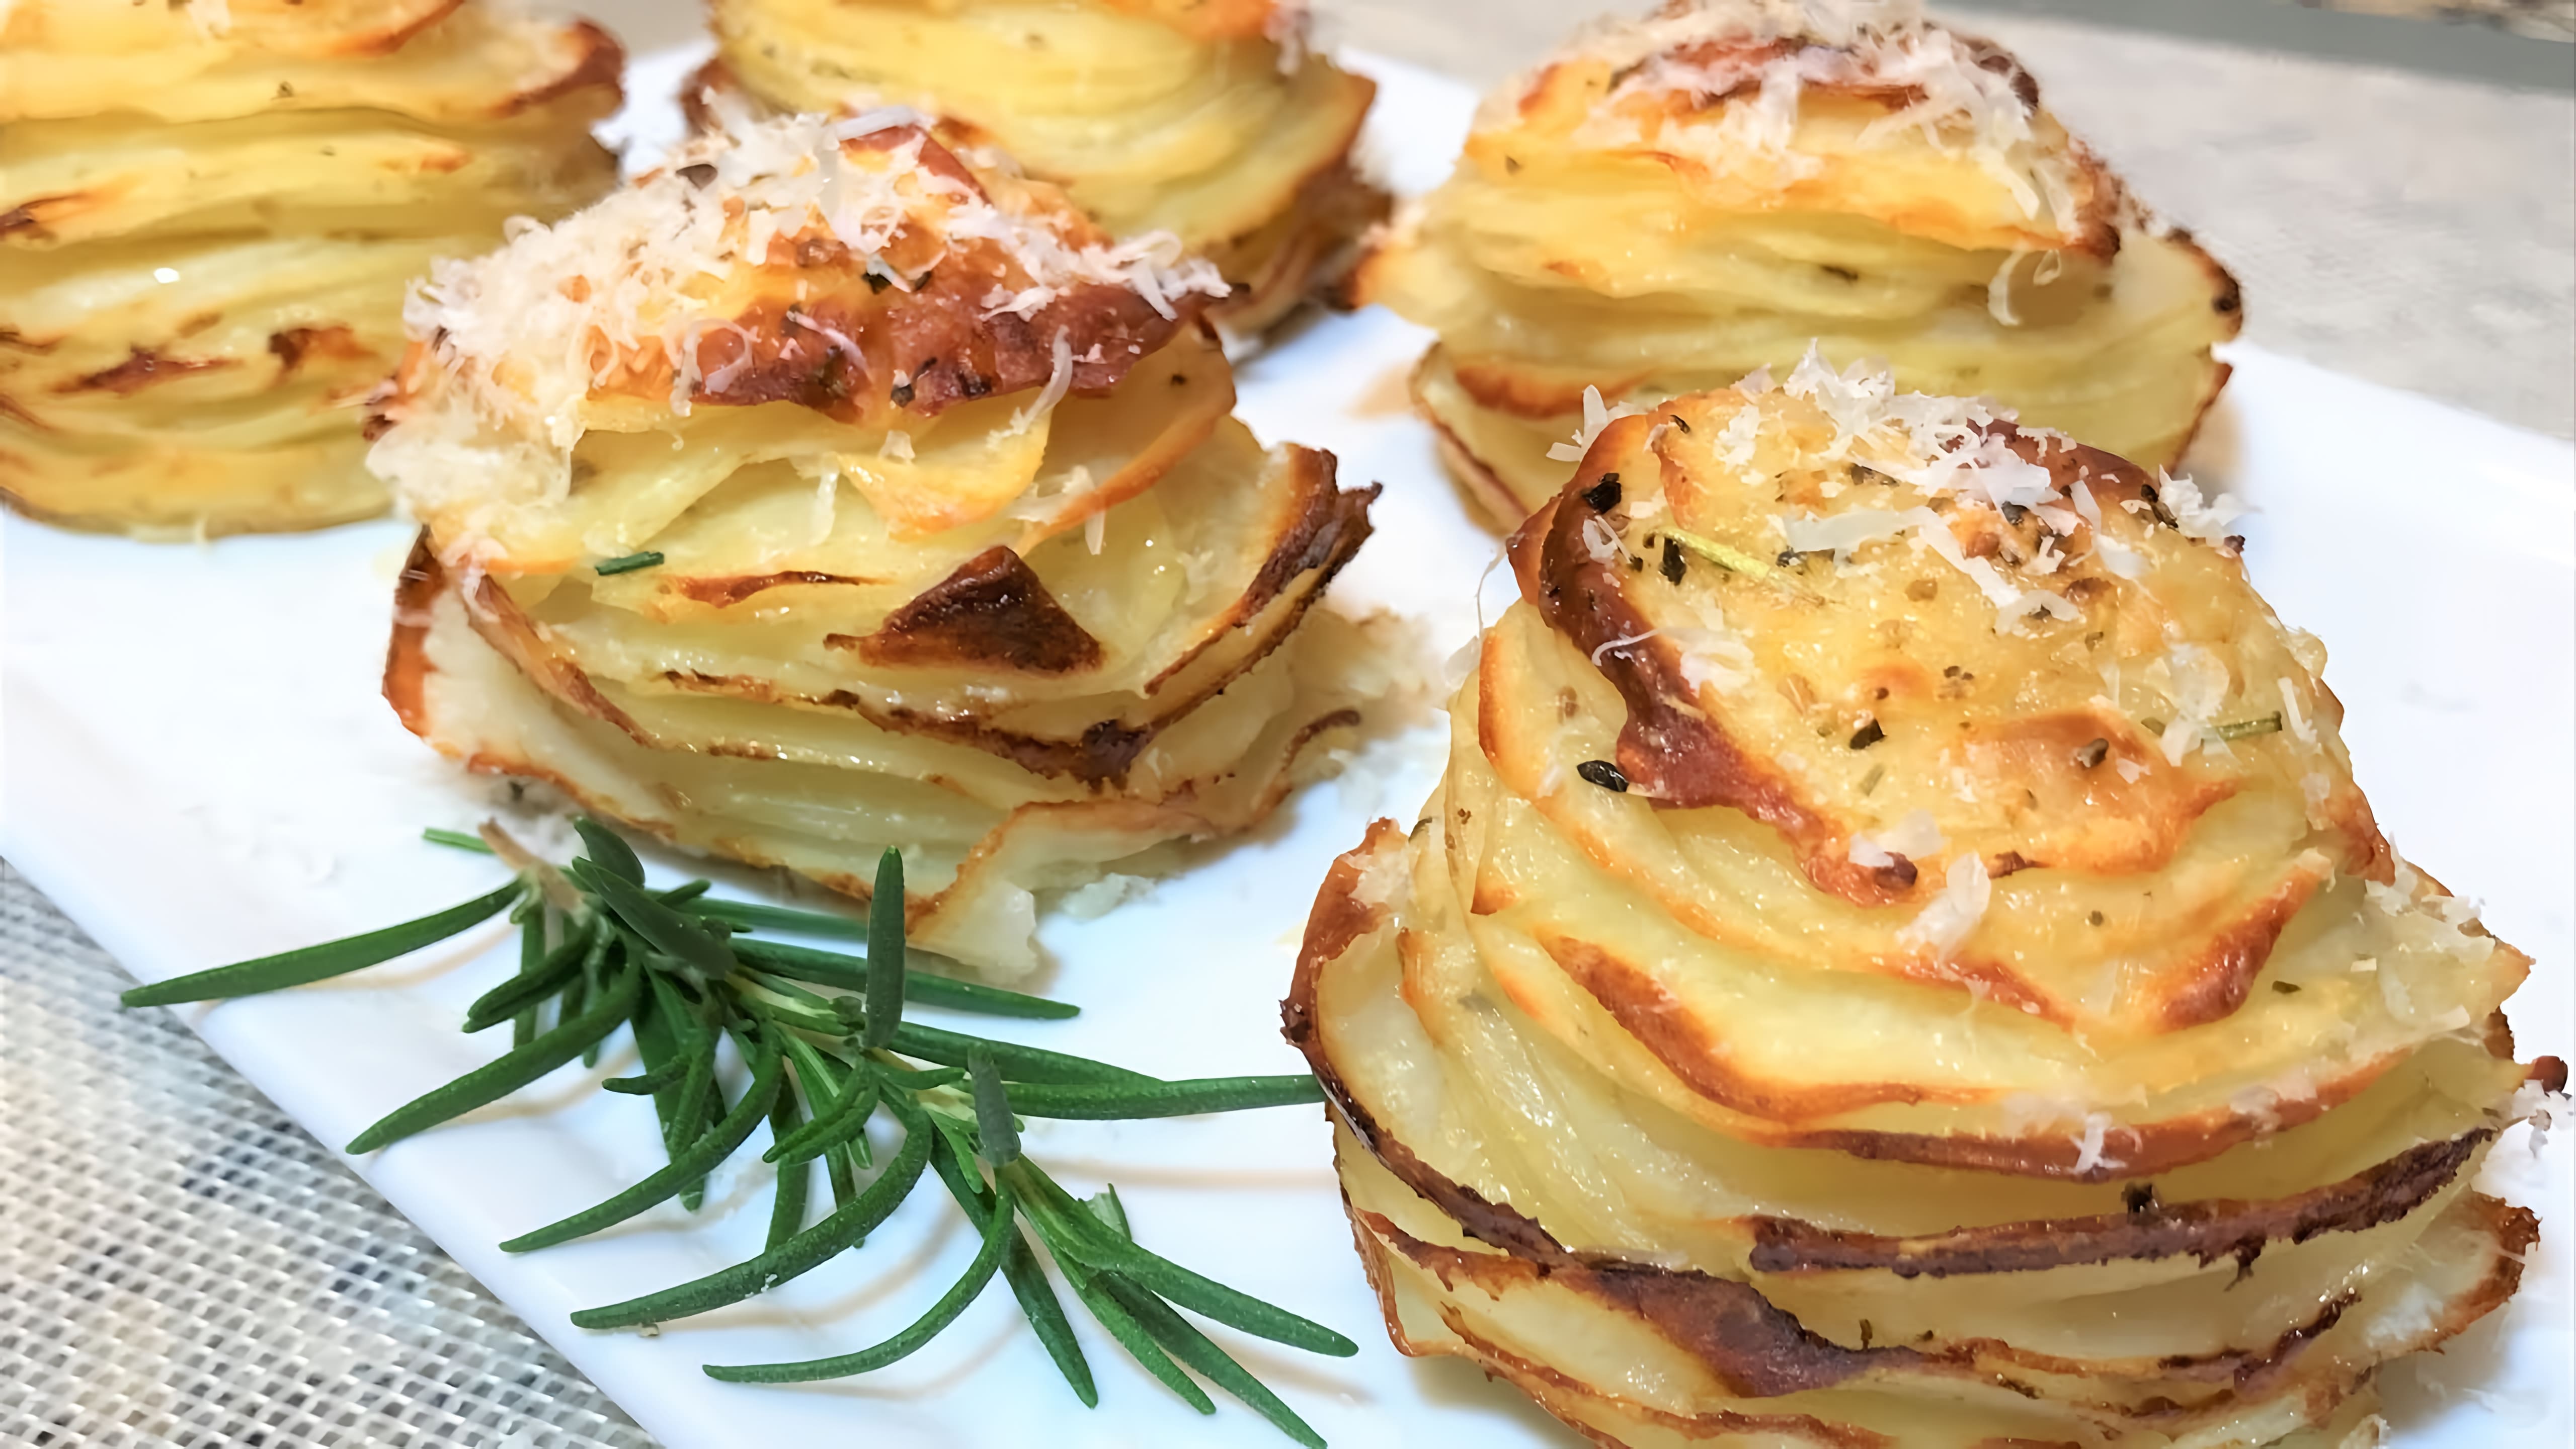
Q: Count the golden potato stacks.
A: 5